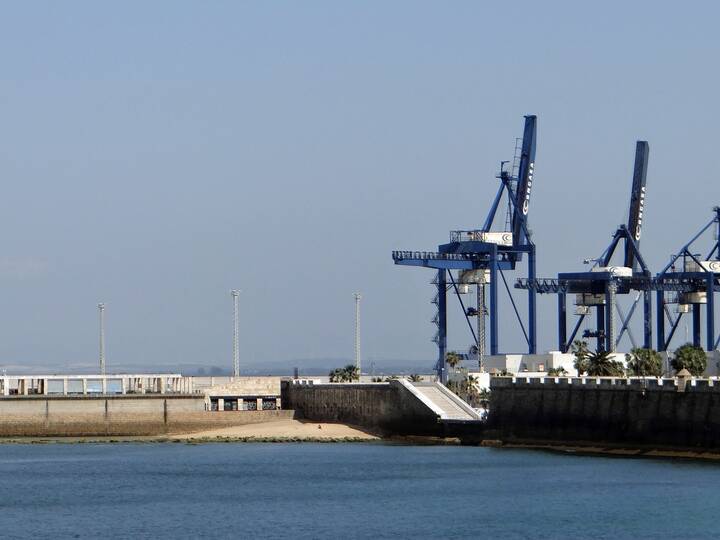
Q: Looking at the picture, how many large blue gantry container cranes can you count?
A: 3